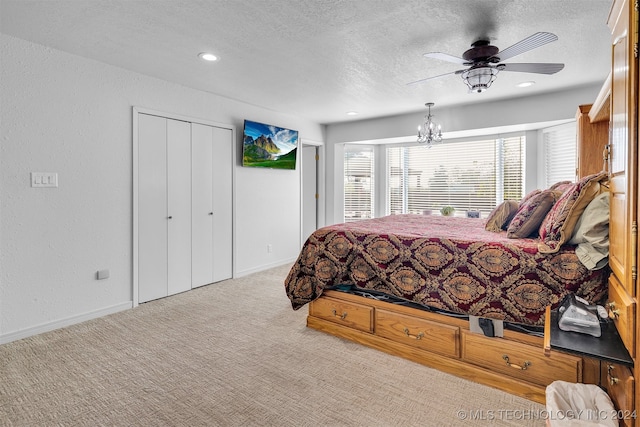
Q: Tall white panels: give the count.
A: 4